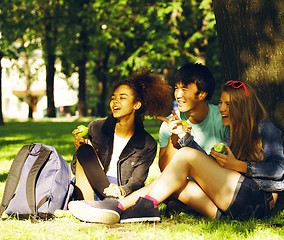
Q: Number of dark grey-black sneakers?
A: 2